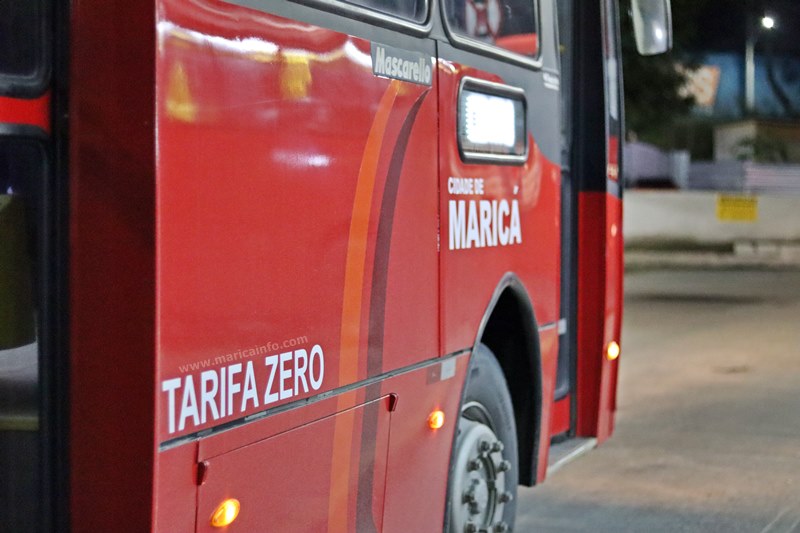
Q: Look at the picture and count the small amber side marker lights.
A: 3